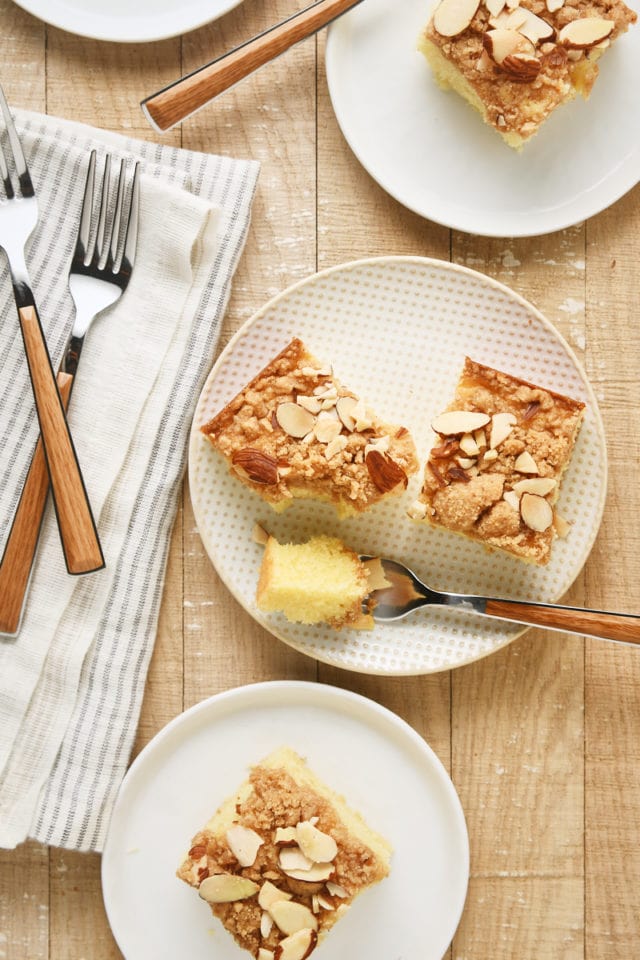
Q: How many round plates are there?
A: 4